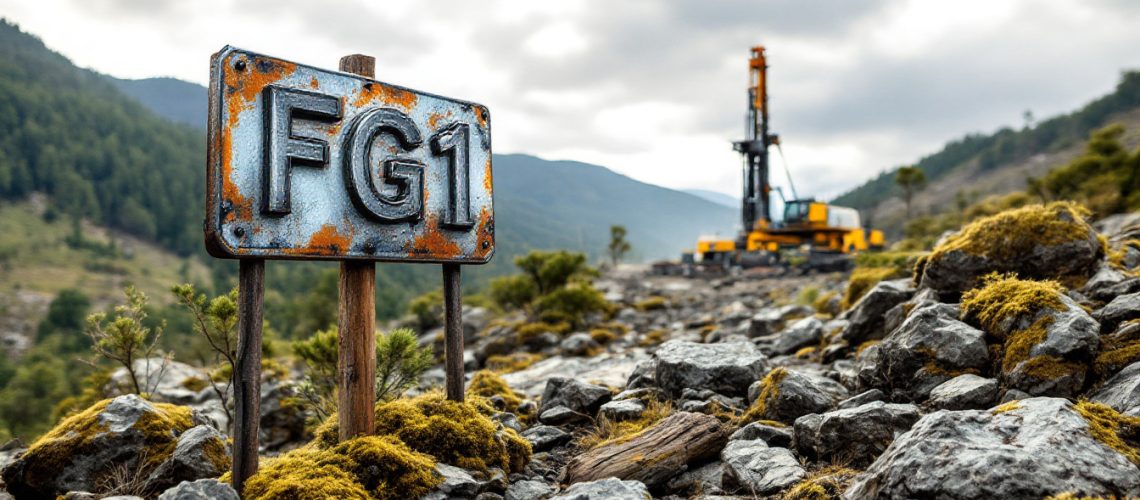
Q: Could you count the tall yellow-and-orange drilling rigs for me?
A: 1